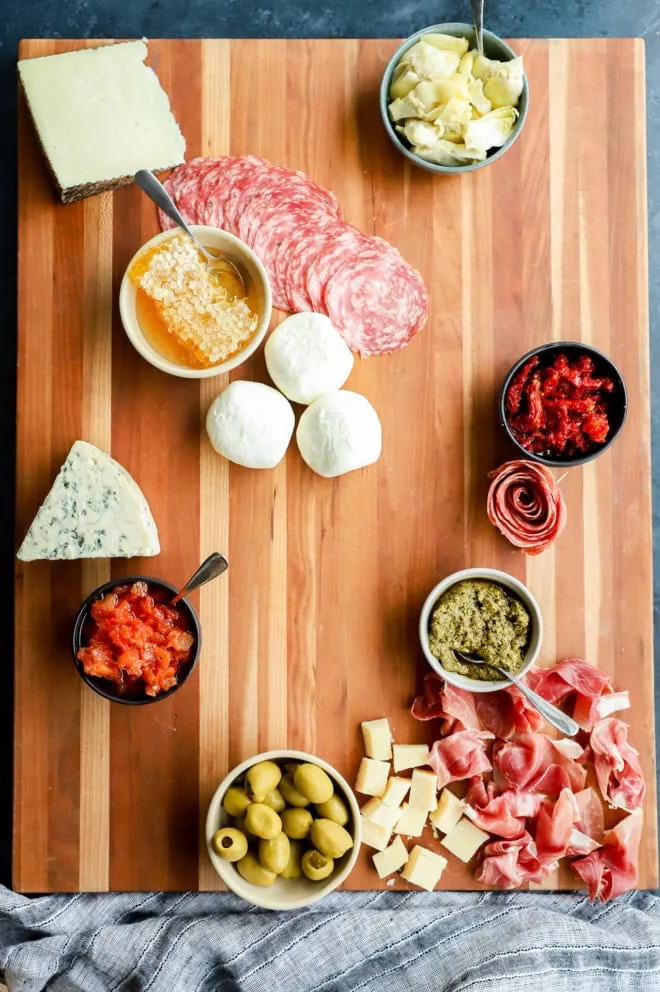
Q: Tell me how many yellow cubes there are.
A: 12